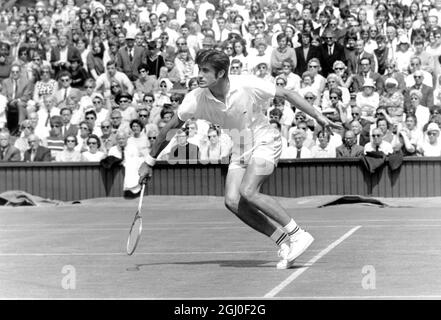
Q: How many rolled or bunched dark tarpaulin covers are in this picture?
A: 2